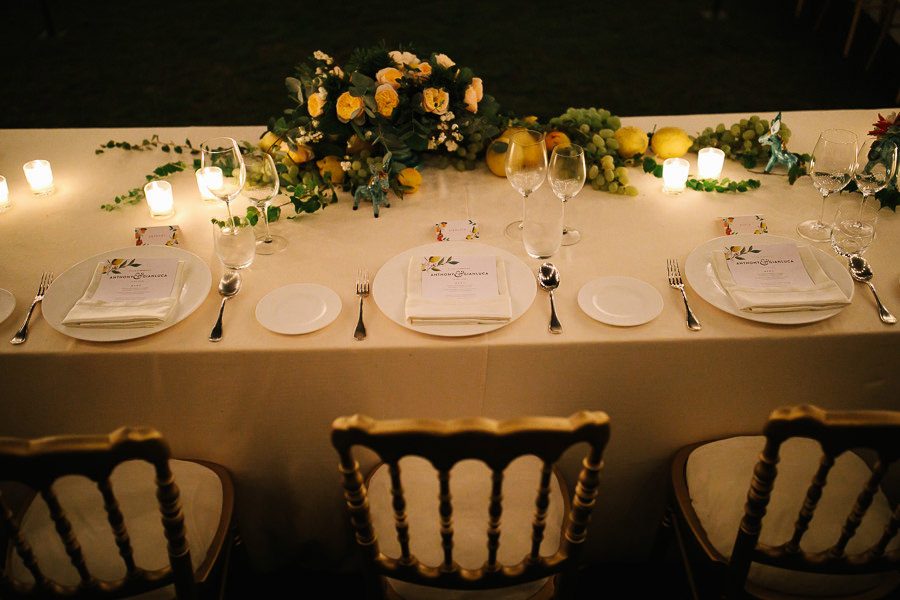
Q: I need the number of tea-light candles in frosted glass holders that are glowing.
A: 6